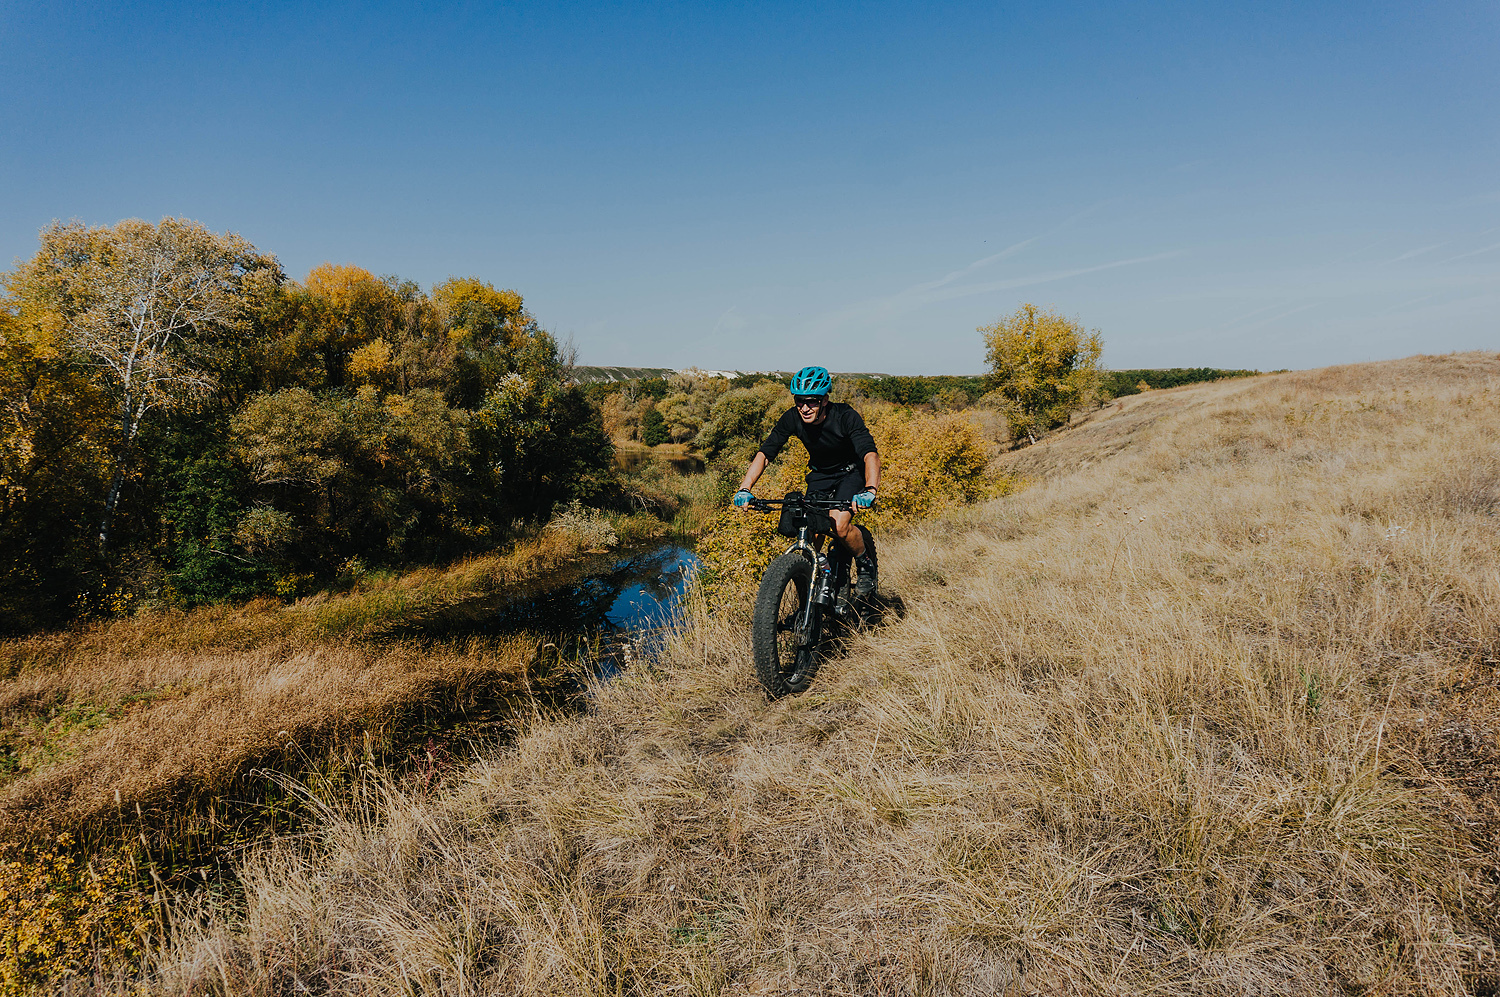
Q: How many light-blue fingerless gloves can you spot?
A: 2